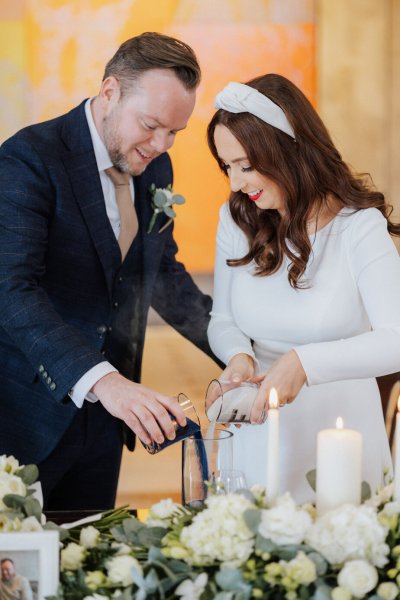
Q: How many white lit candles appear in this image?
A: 3